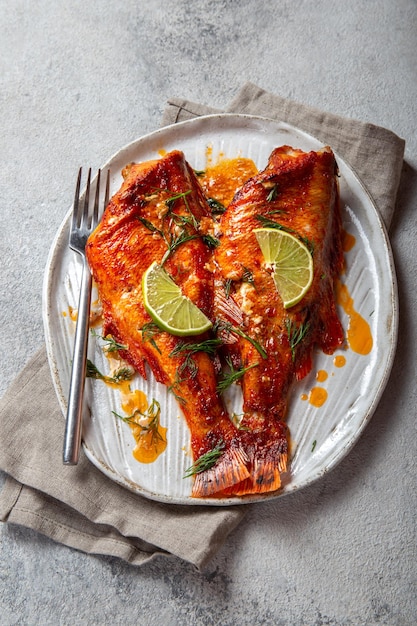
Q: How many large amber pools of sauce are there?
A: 3